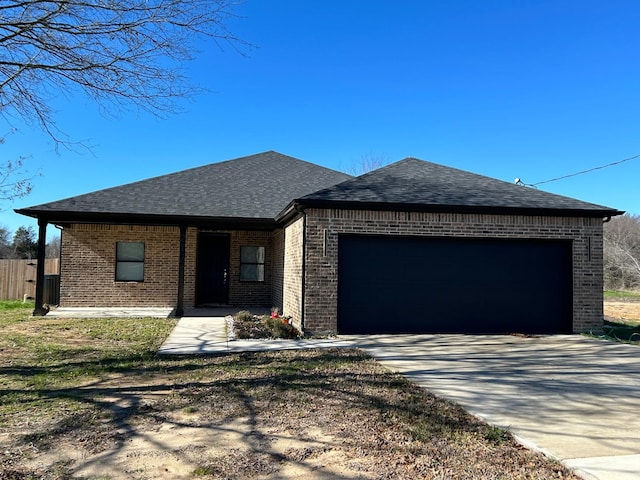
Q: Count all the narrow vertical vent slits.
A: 2